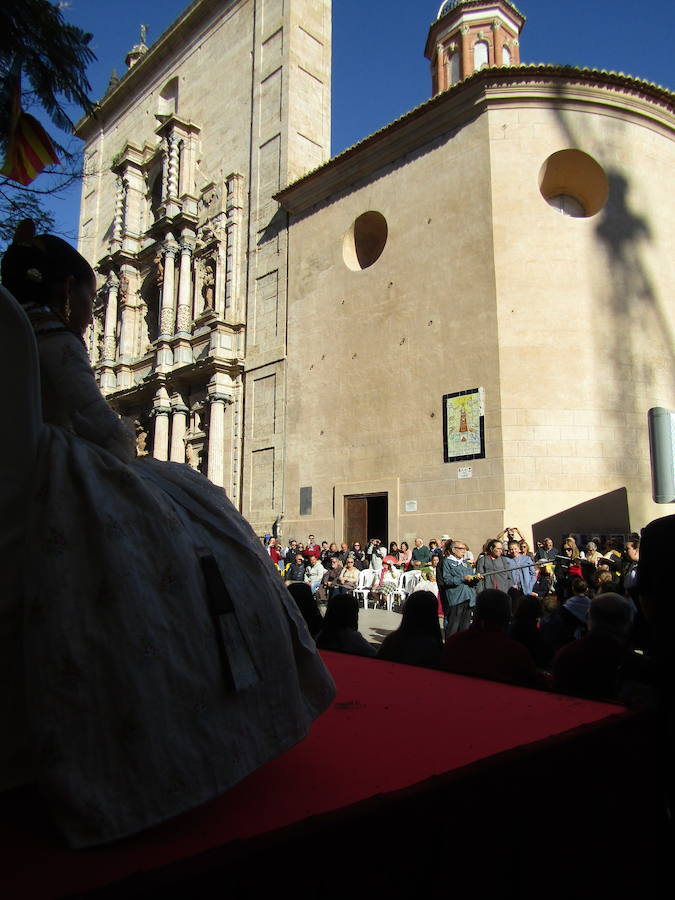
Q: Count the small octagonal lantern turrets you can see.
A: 1